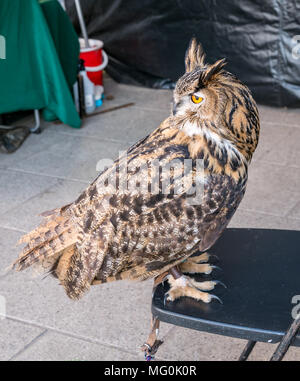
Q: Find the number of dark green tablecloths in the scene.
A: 1